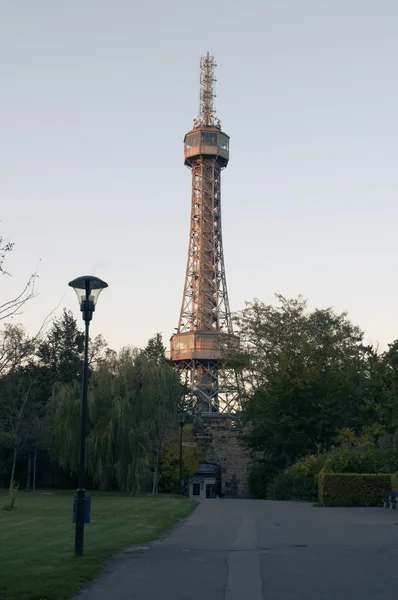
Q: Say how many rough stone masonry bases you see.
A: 1